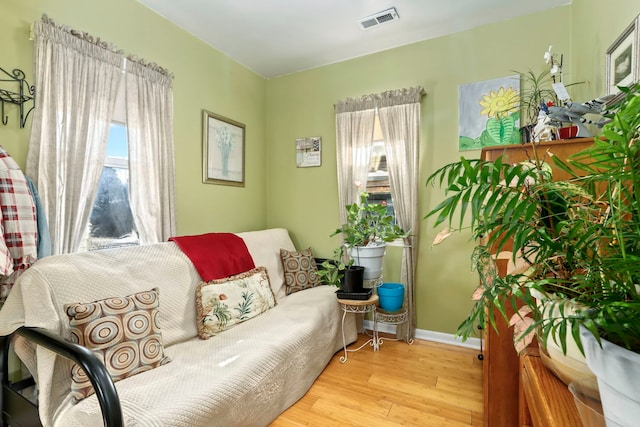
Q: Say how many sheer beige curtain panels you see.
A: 4